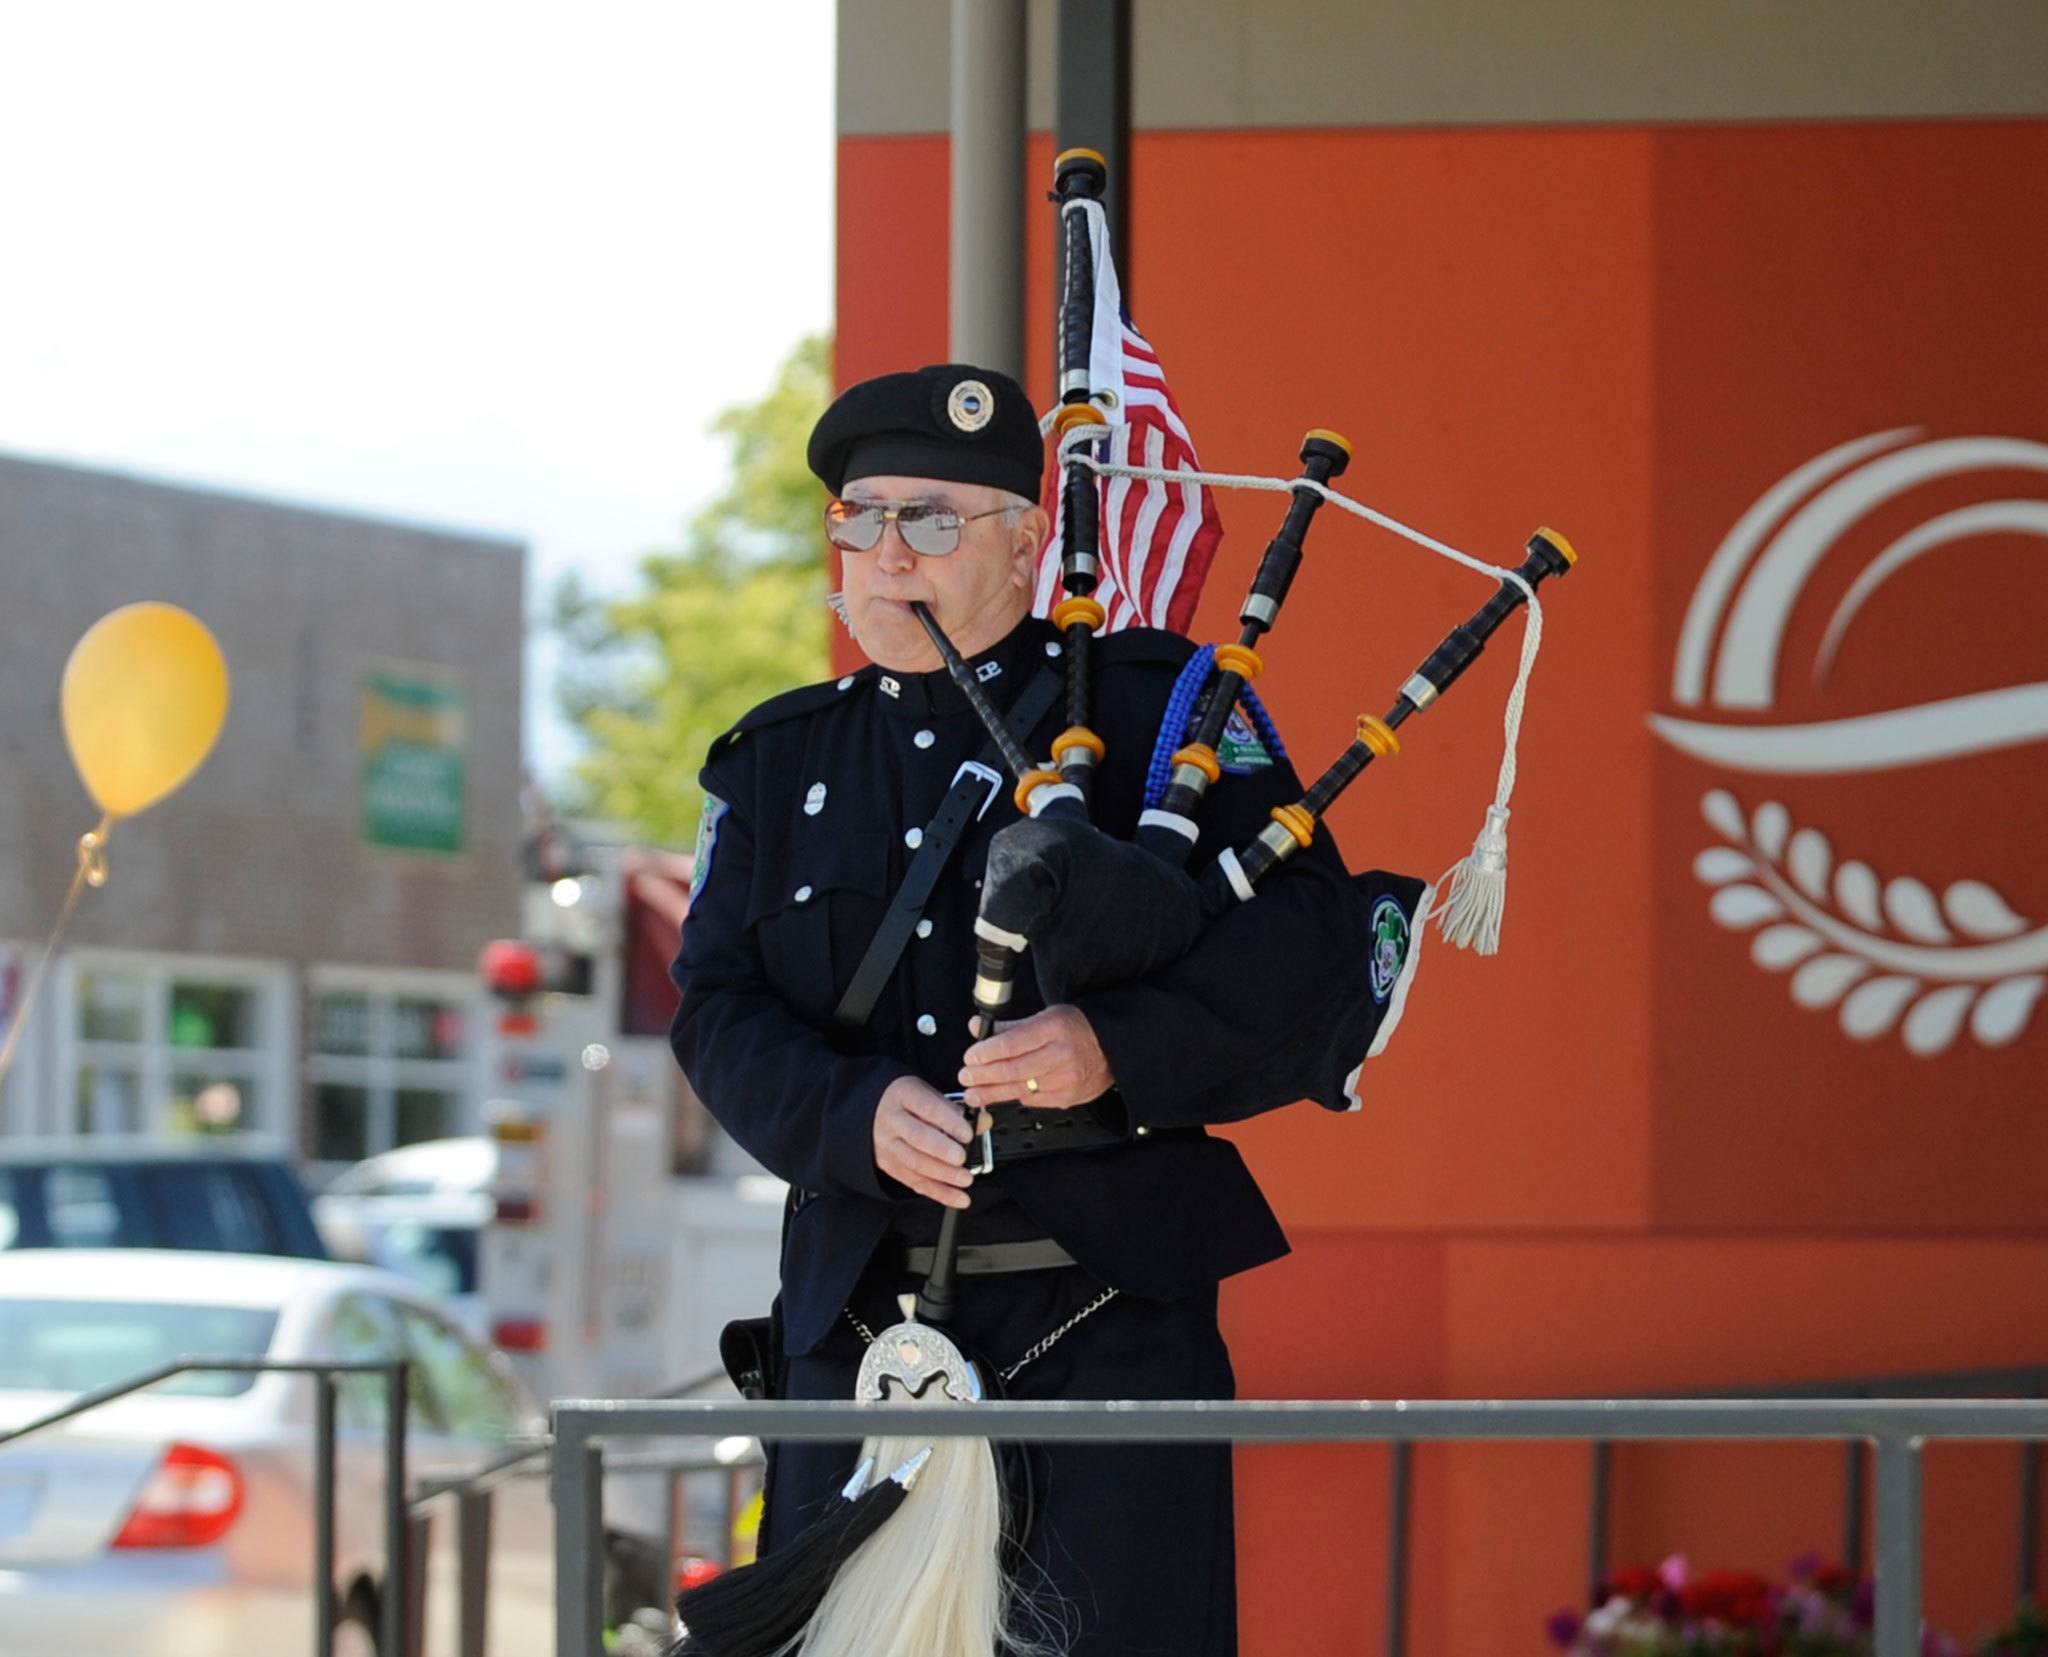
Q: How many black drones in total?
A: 3